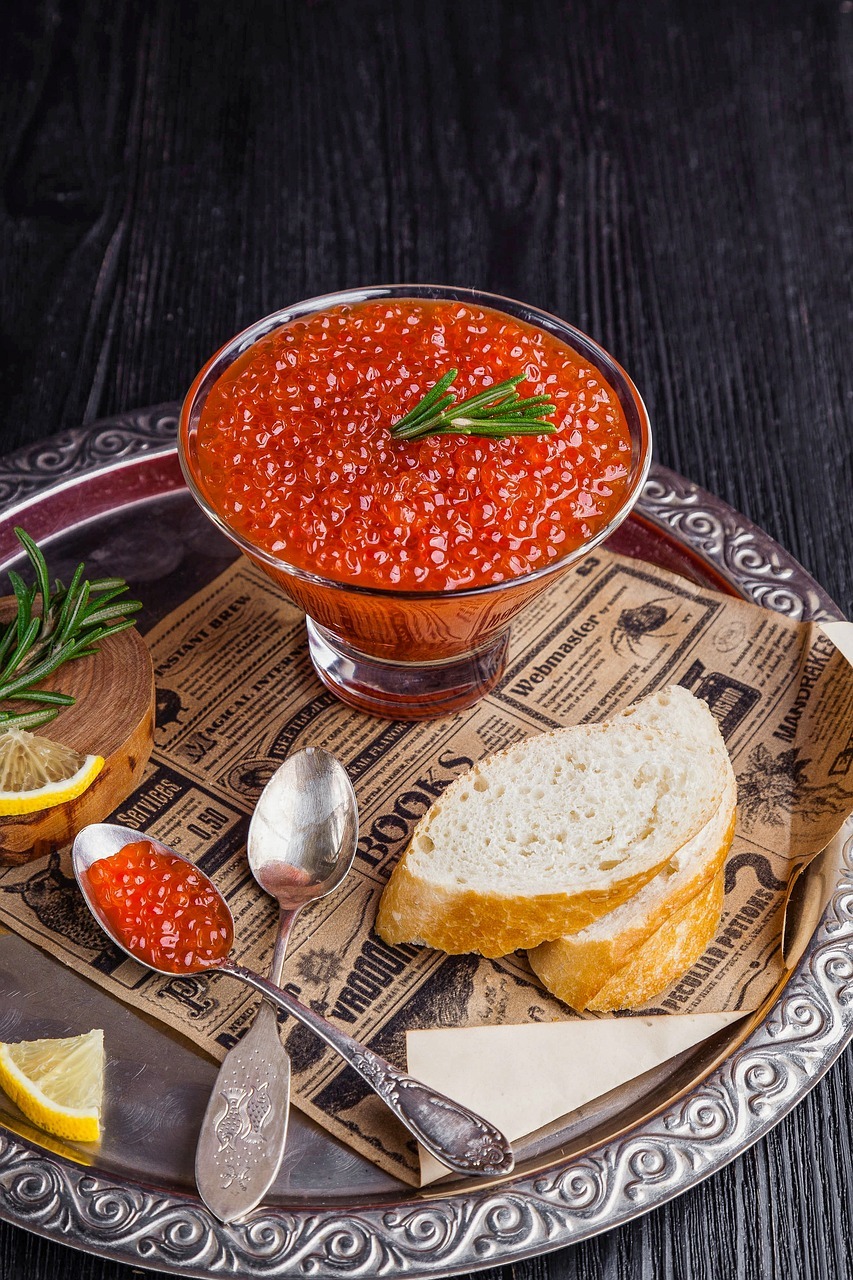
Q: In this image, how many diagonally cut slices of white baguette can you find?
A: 2